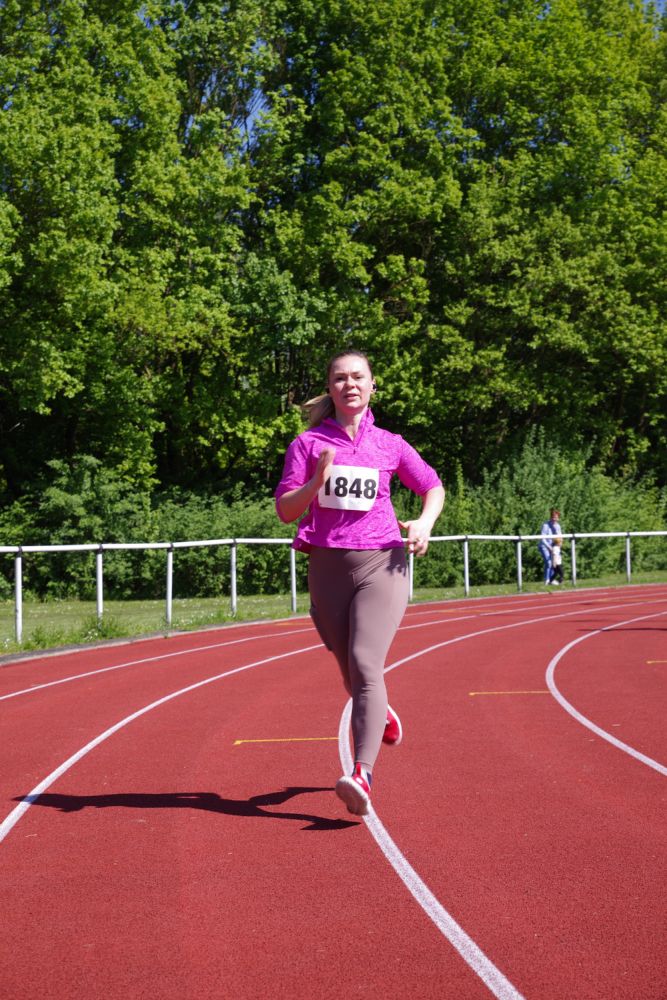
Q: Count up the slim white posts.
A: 10